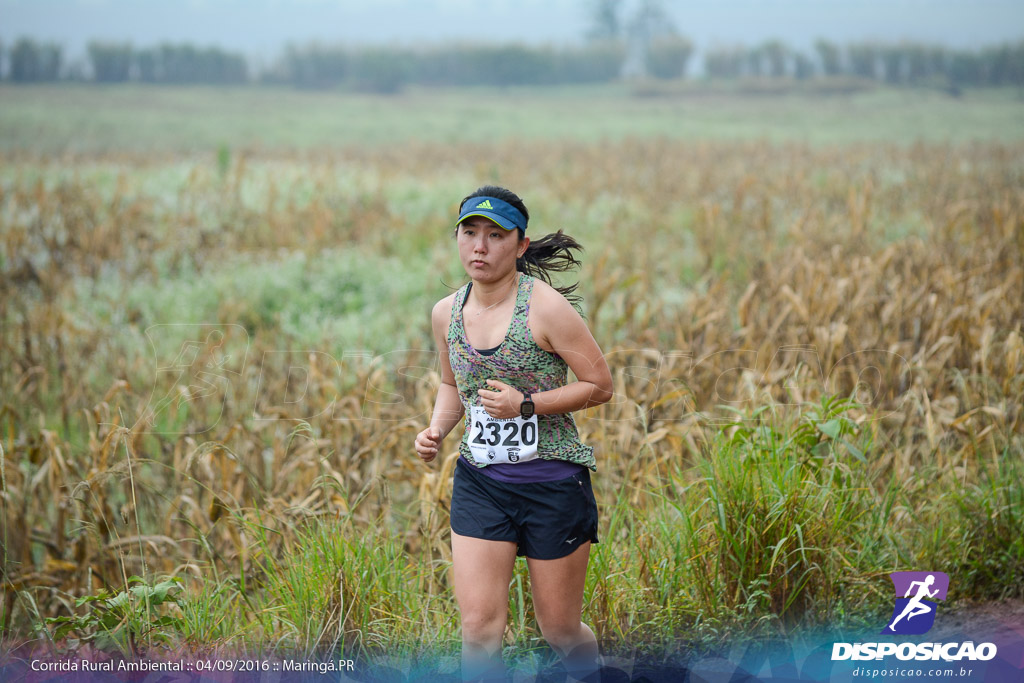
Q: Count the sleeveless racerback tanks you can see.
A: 1